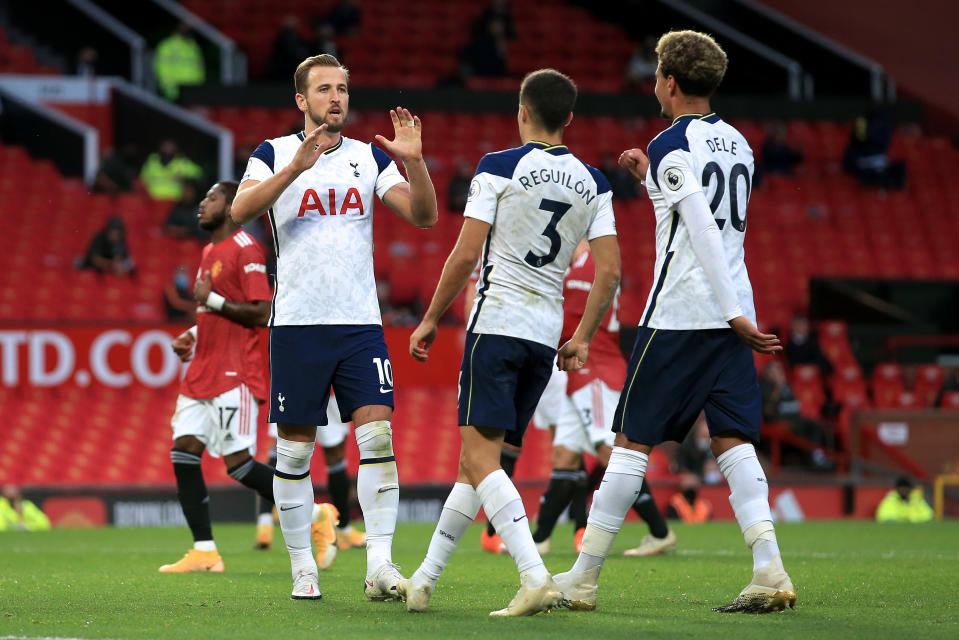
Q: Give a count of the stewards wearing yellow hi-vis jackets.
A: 4